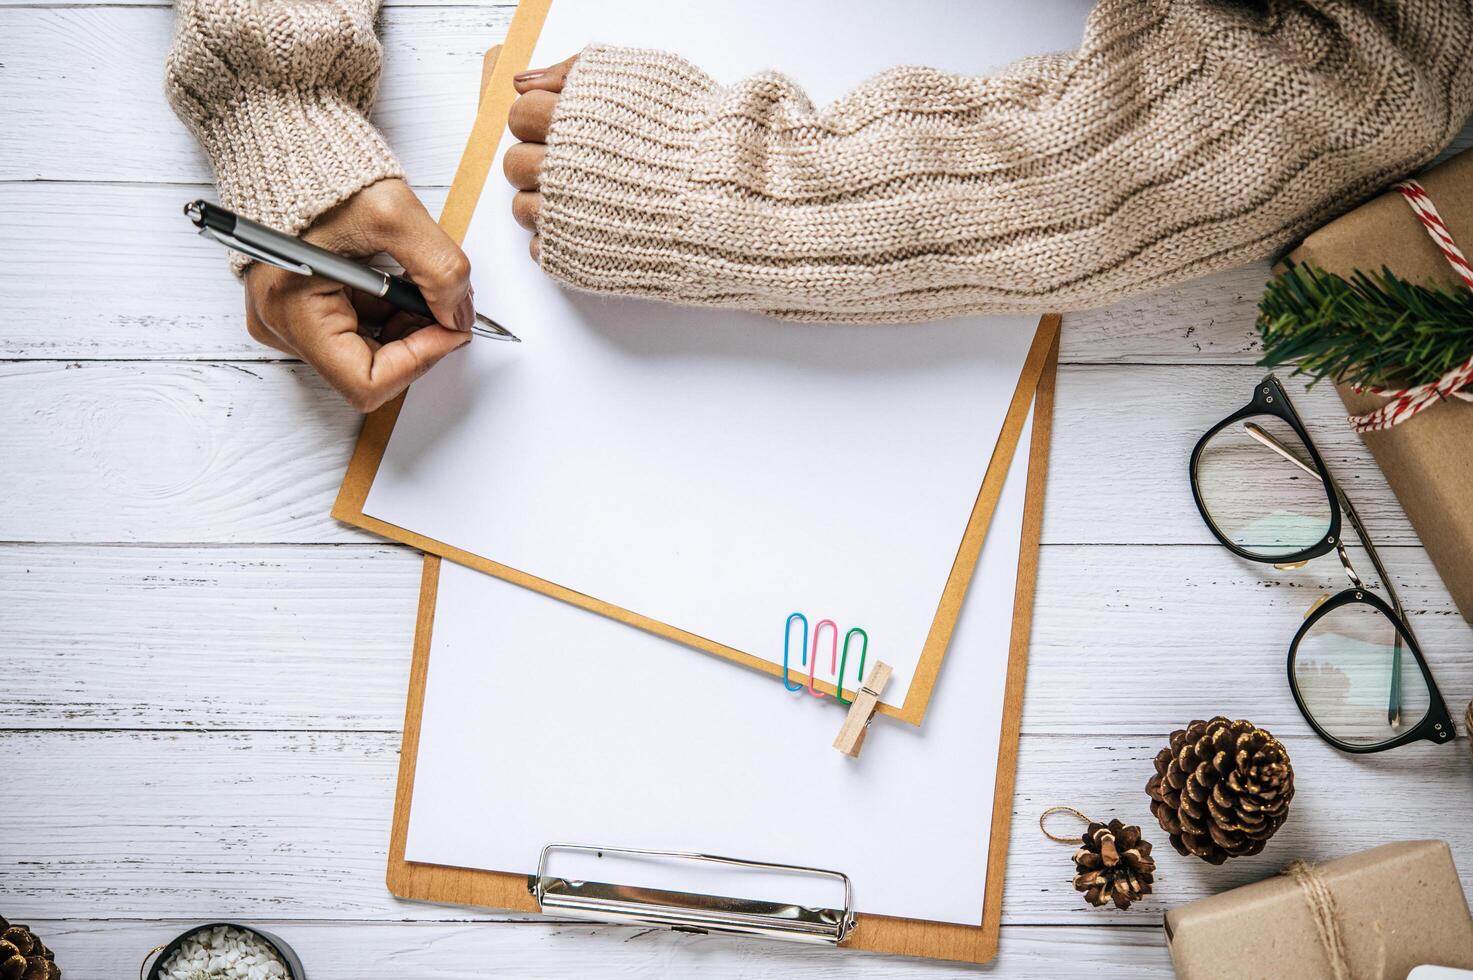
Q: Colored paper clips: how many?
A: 3